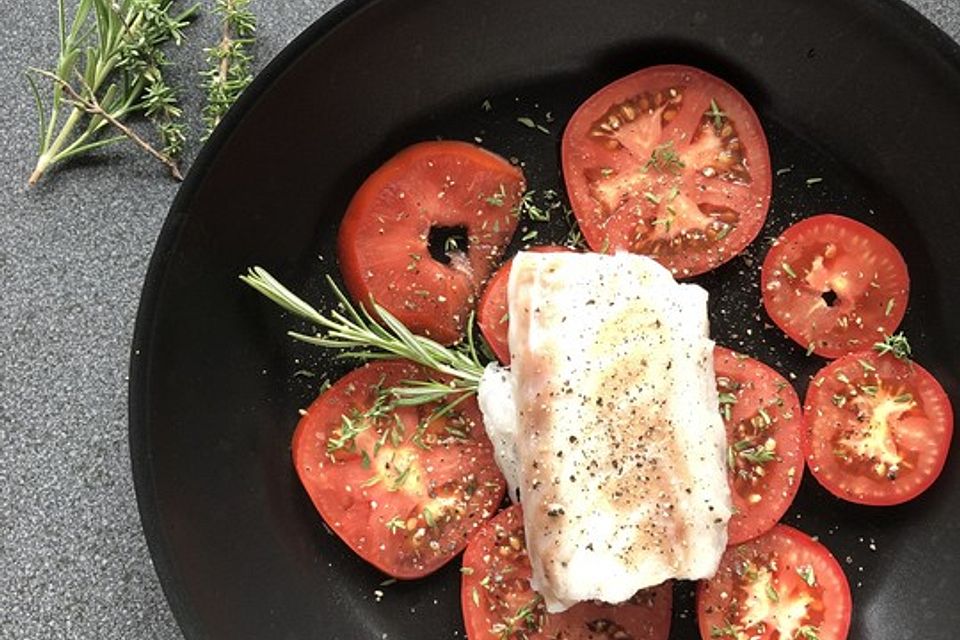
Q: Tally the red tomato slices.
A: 9